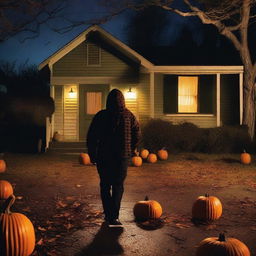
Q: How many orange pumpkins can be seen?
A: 12